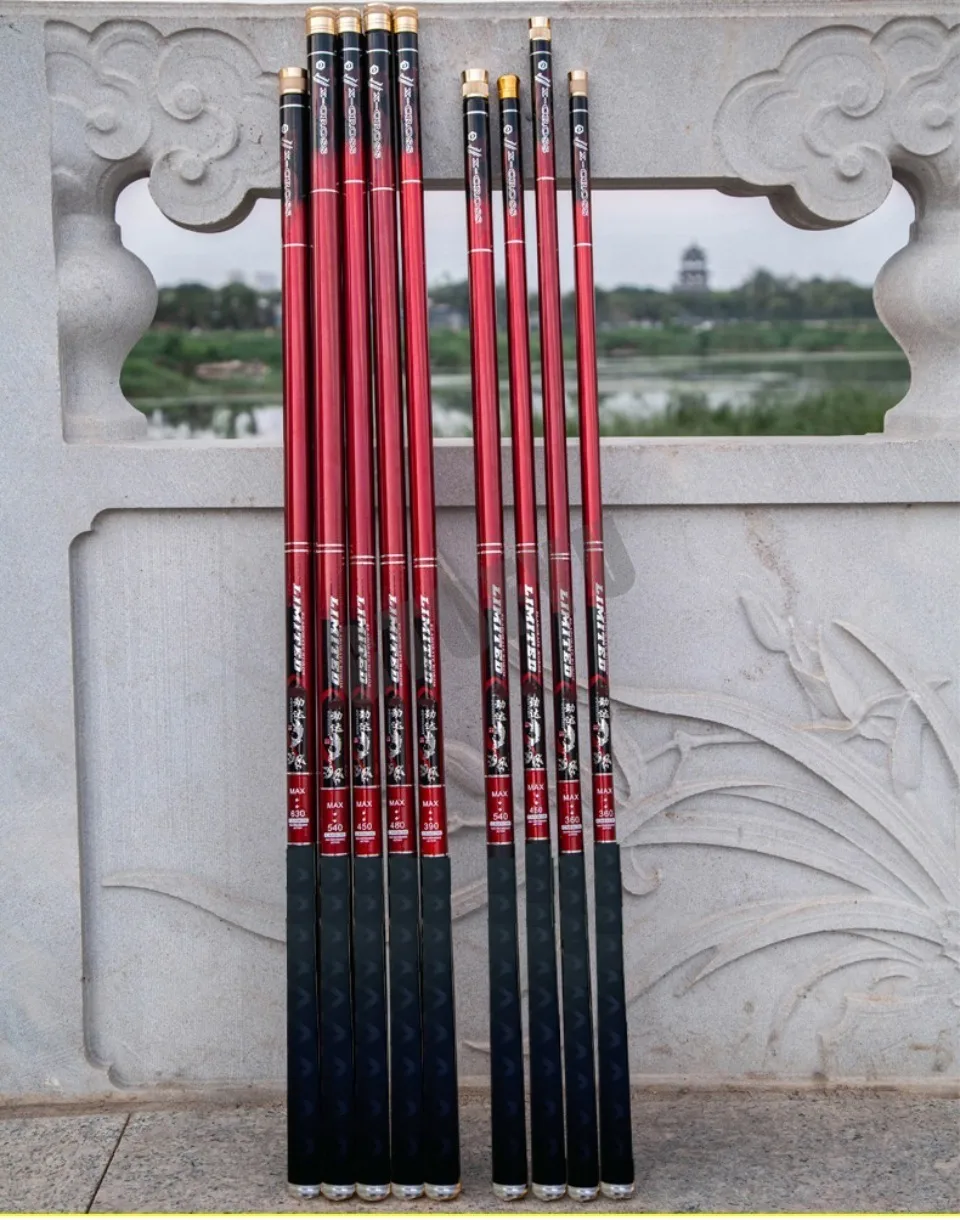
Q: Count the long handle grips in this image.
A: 9